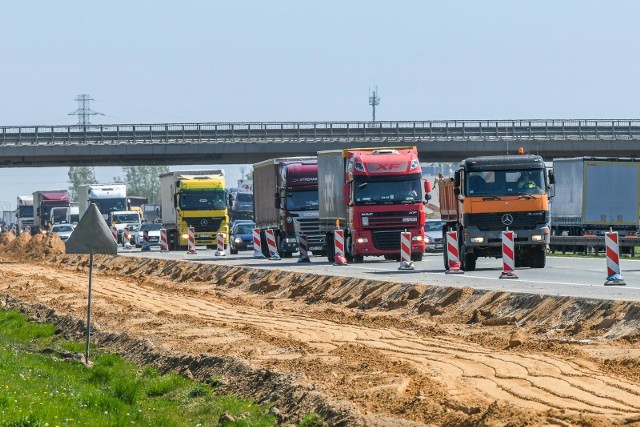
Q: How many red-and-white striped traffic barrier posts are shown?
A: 14